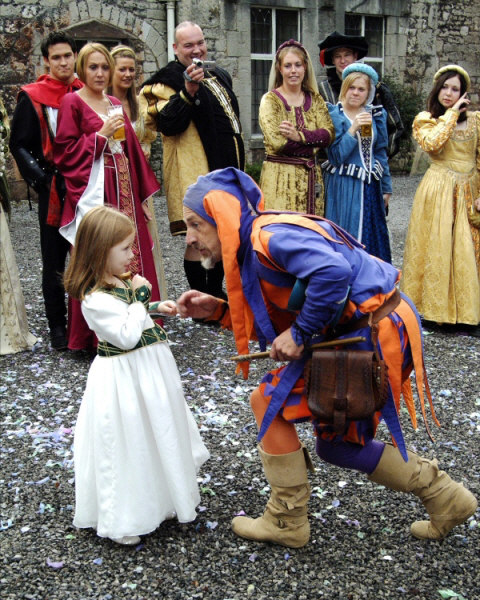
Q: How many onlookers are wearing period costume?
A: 8